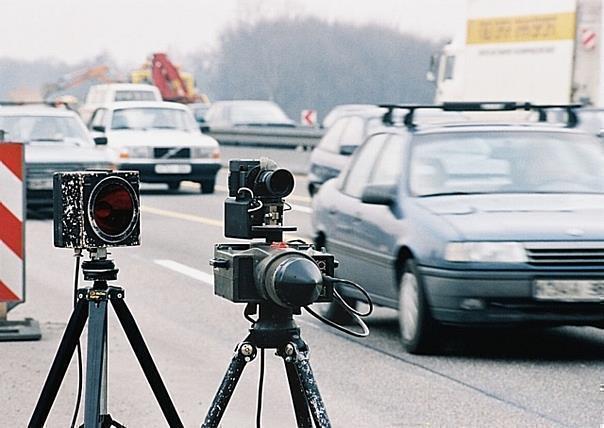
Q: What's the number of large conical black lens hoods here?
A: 1